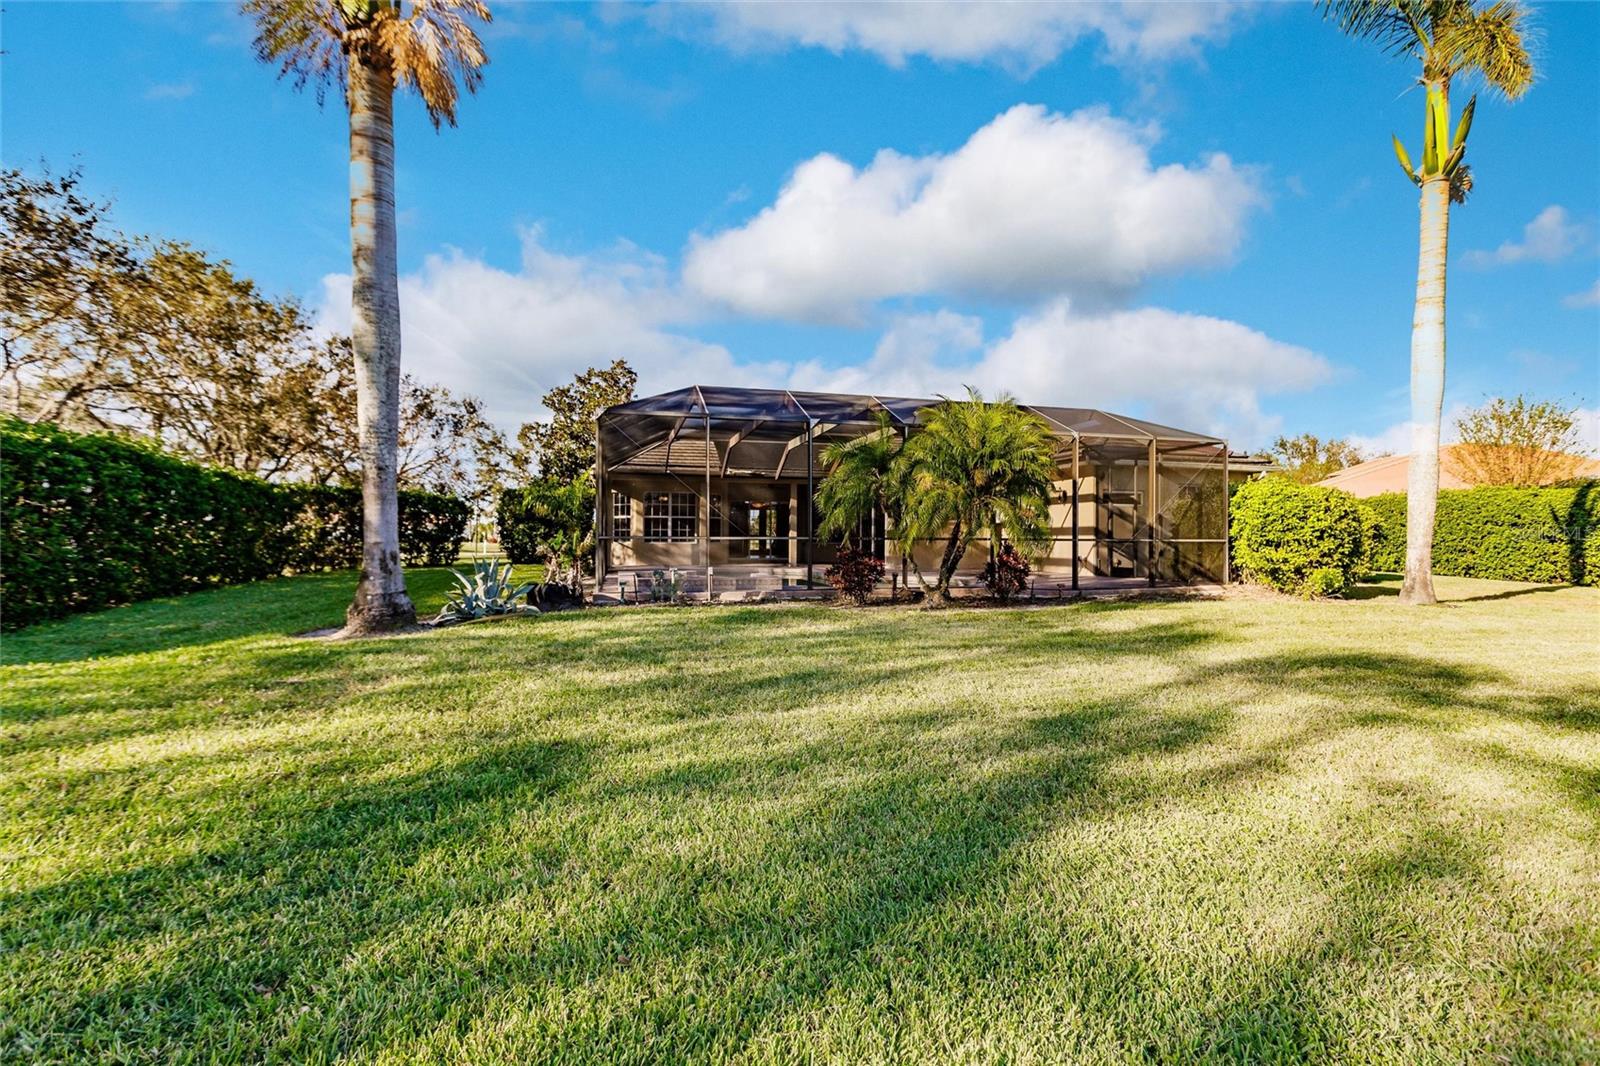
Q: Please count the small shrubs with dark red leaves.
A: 2